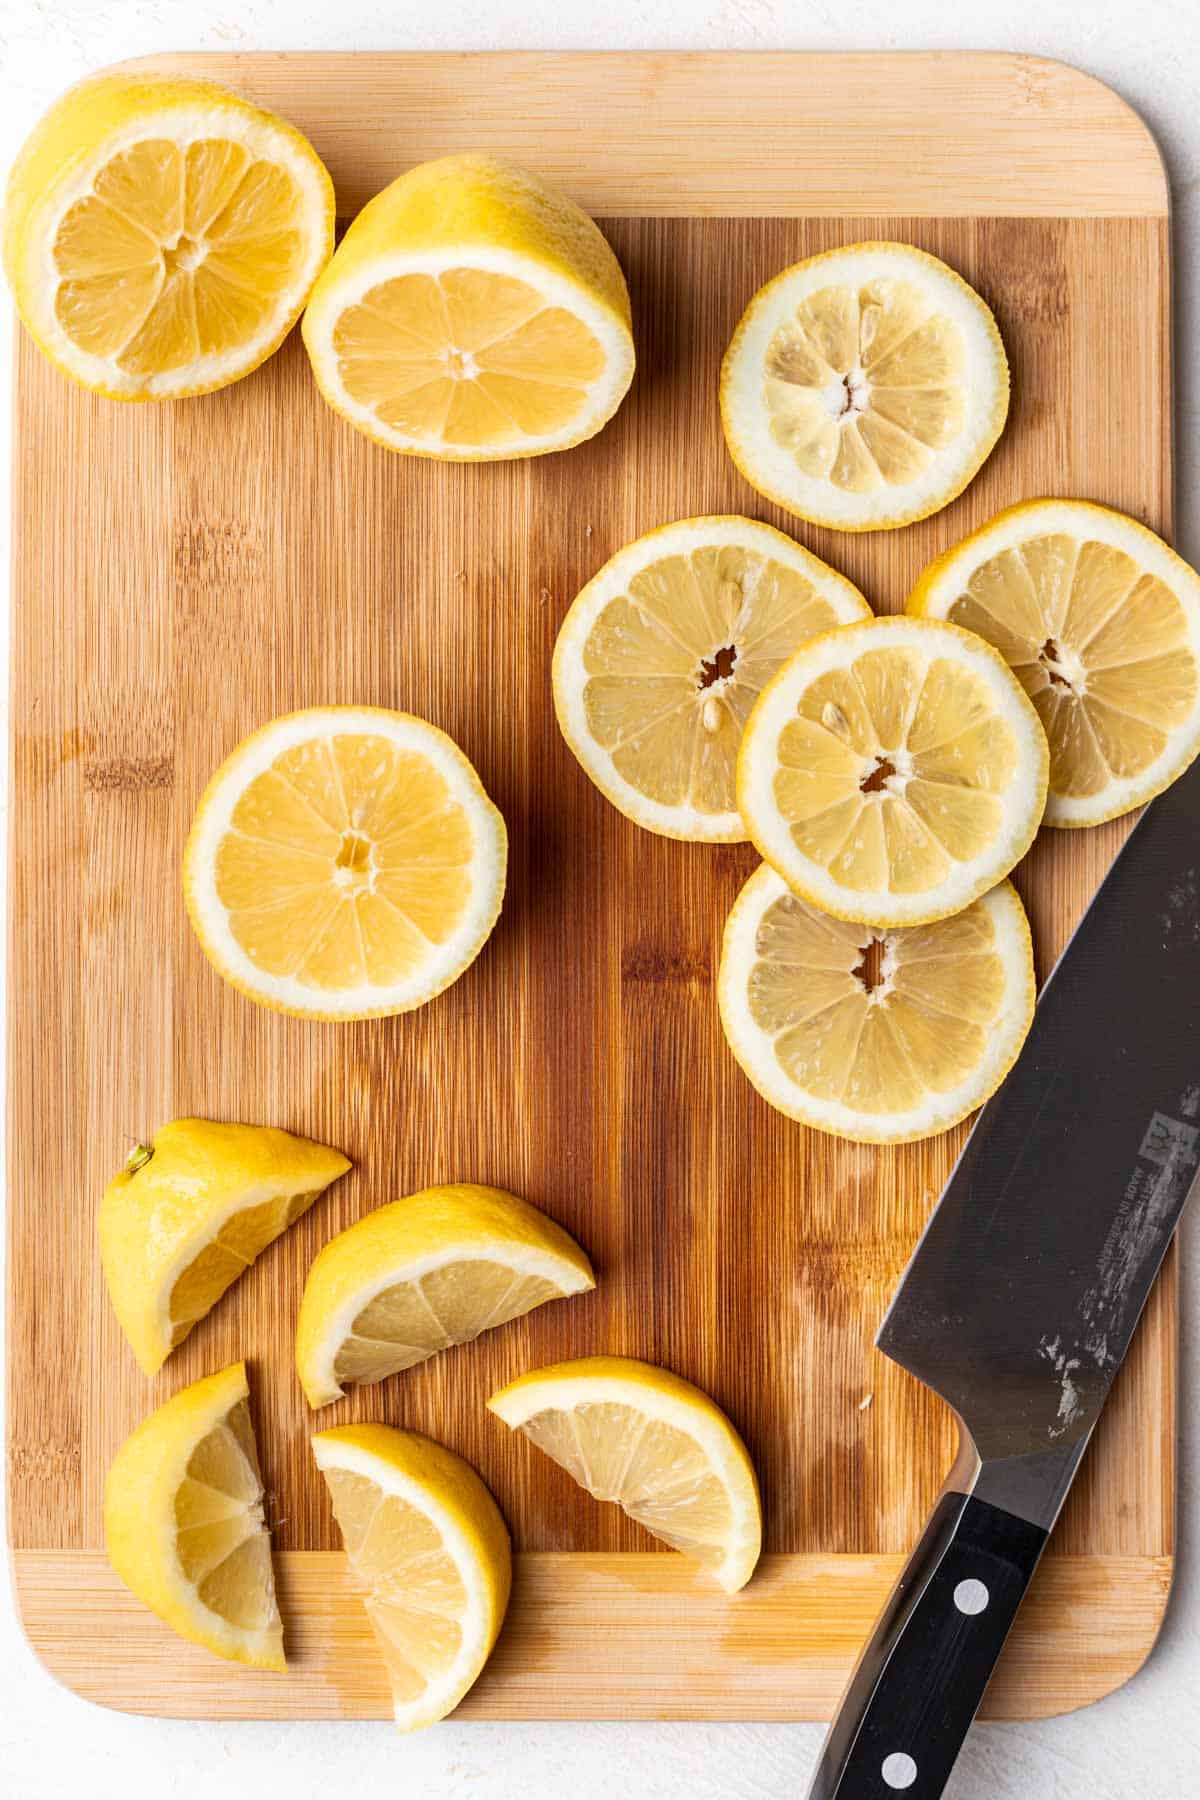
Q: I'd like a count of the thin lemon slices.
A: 5